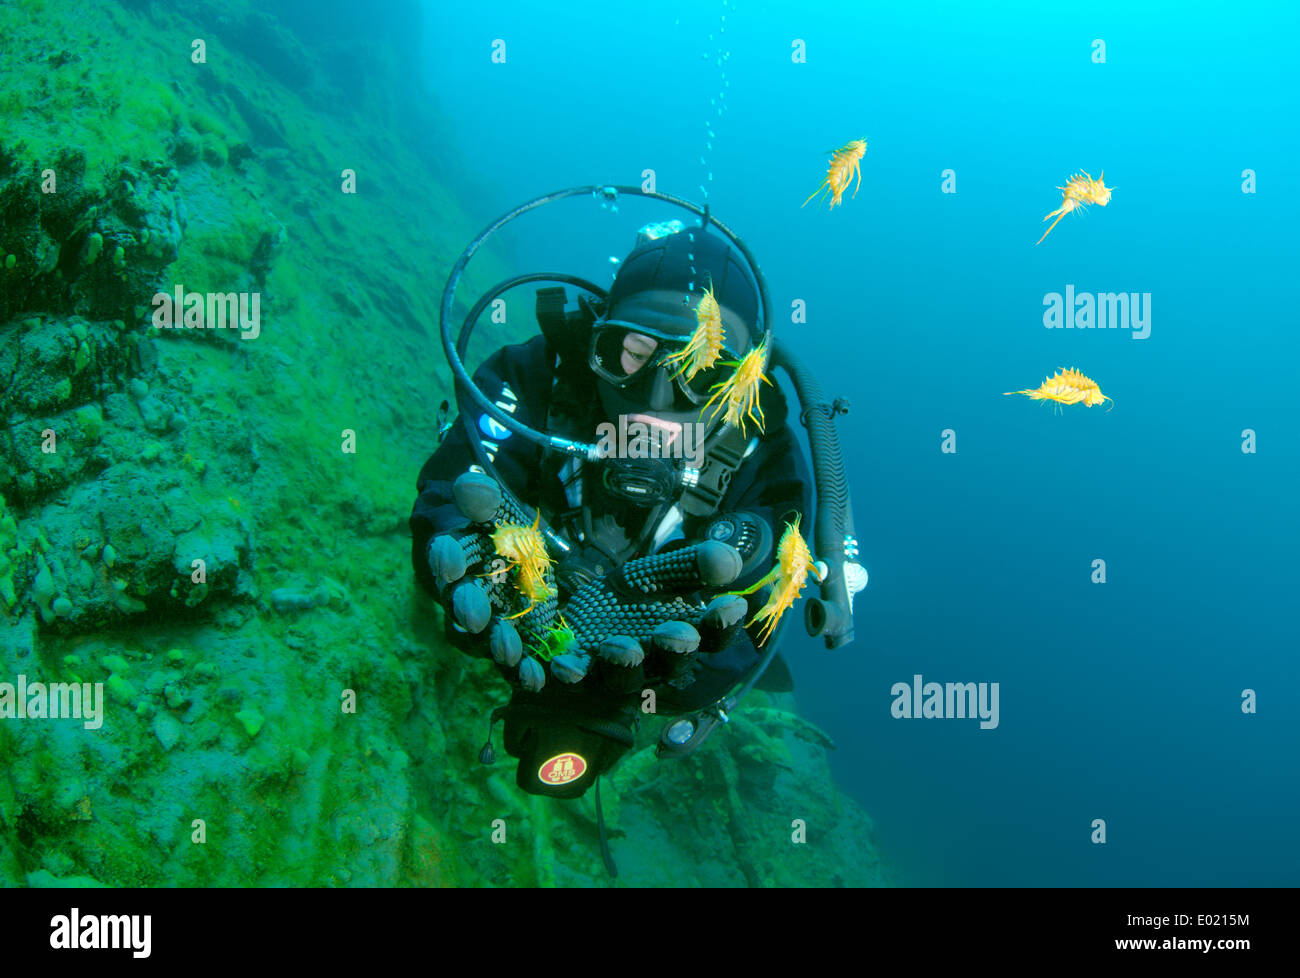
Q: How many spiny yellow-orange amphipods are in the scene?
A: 7